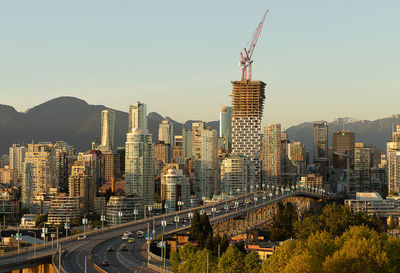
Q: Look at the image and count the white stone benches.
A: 0